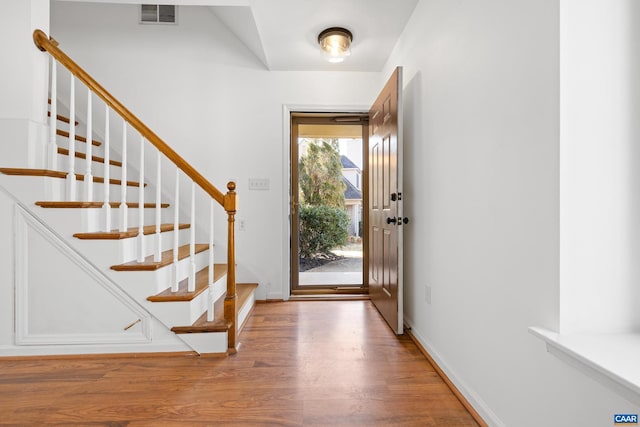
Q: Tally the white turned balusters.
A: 10